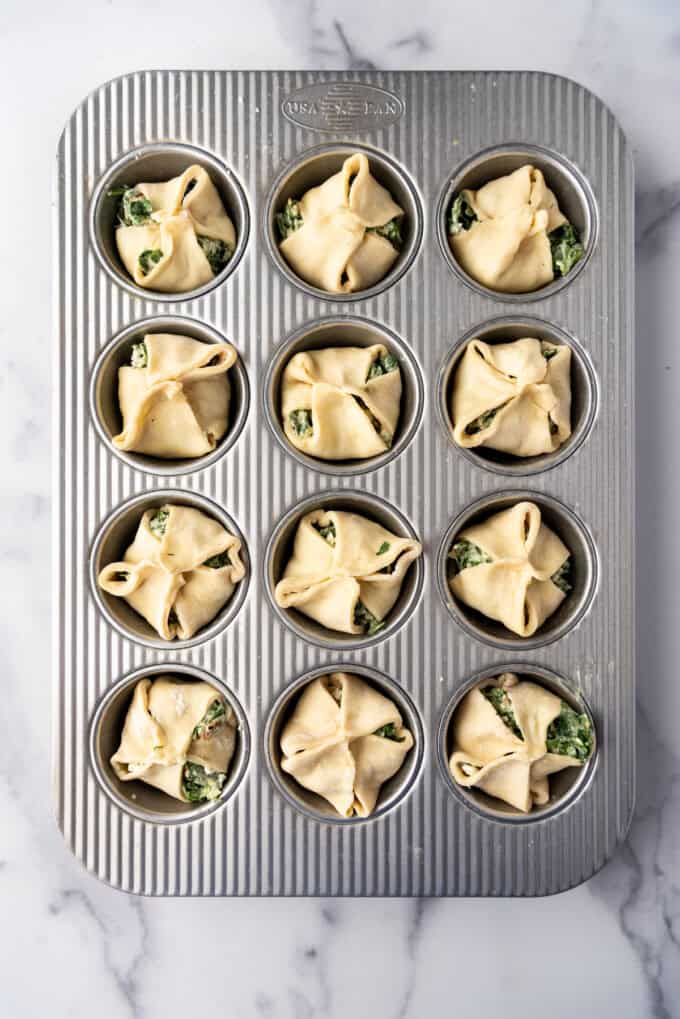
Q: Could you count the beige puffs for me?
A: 12